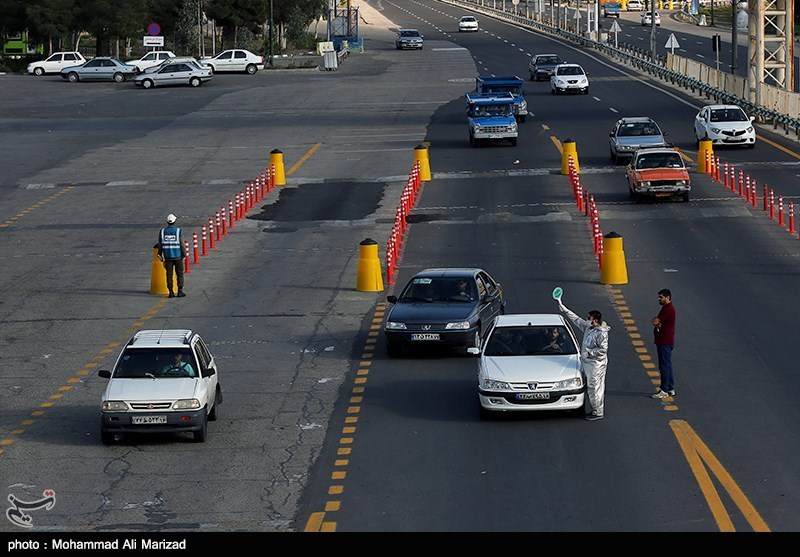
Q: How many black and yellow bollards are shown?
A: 7